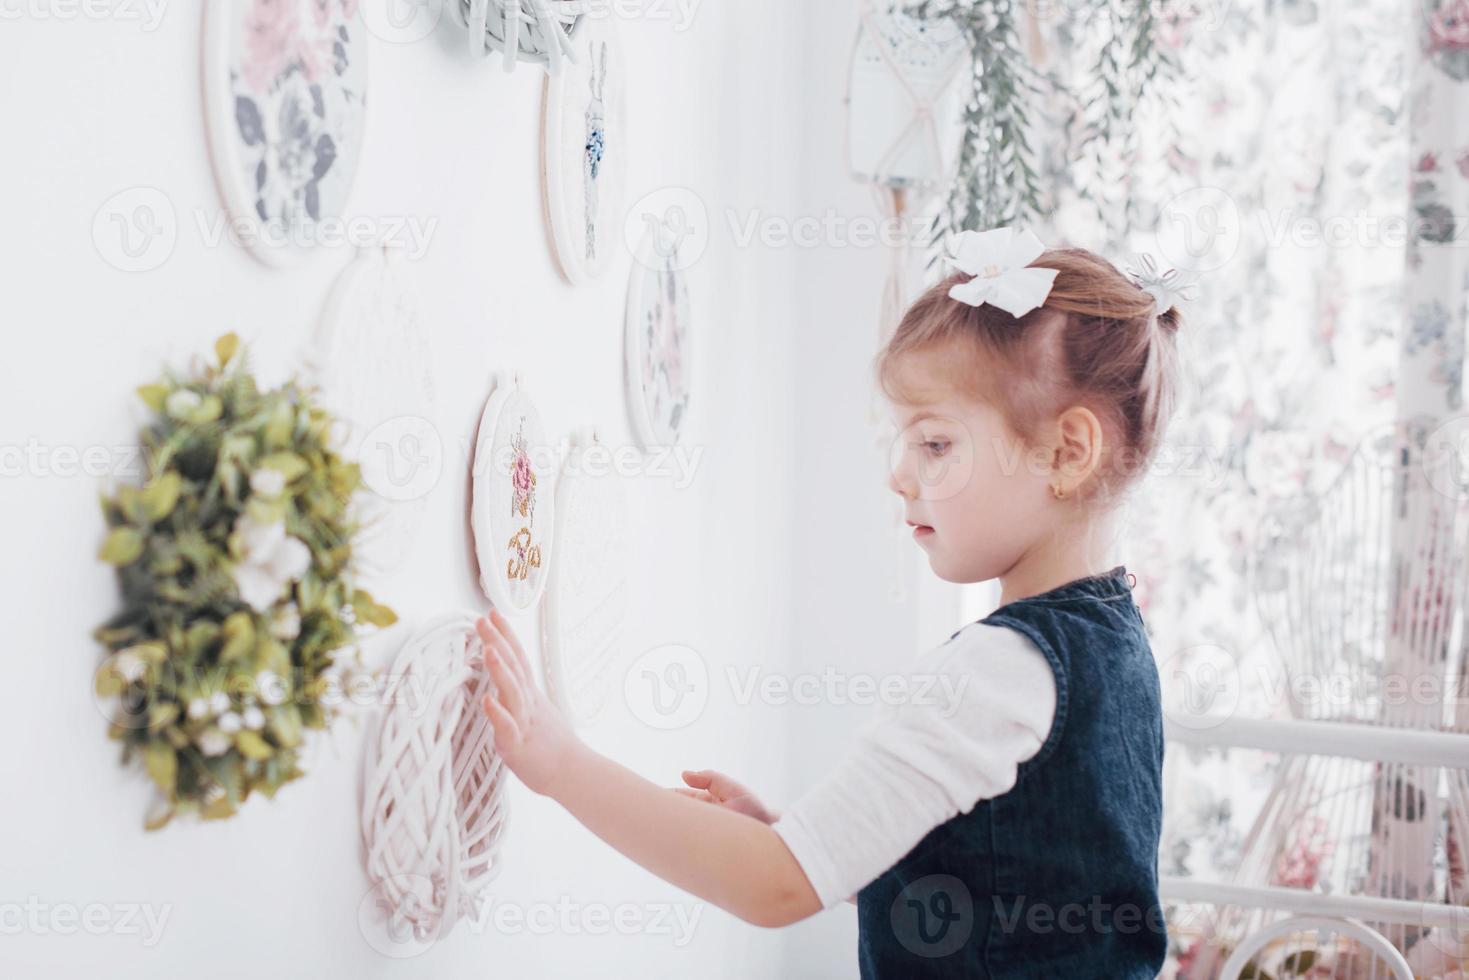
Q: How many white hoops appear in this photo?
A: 6